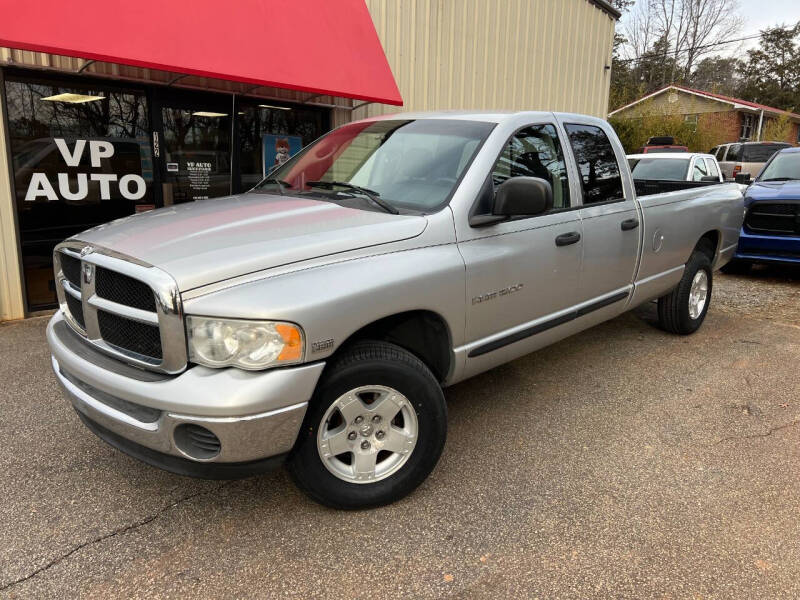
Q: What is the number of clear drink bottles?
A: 0